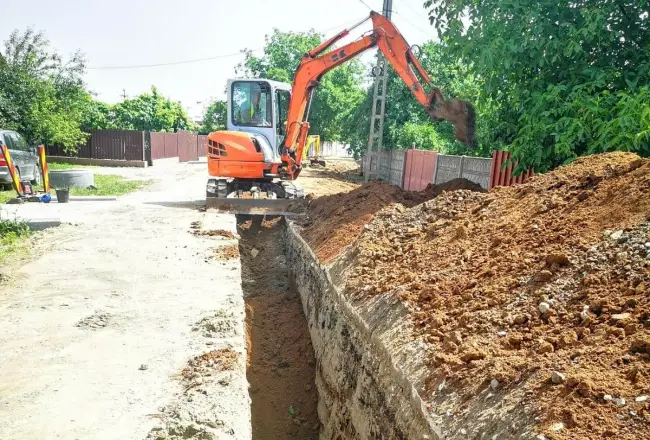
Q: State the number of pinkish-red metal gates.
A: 1